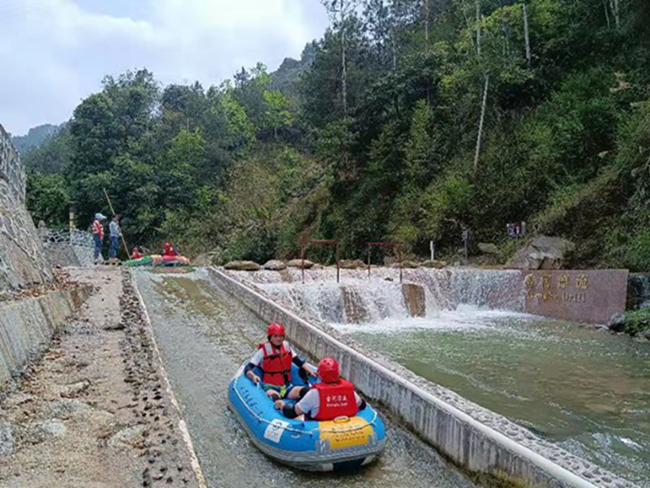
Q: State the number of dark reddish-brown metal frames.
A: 2